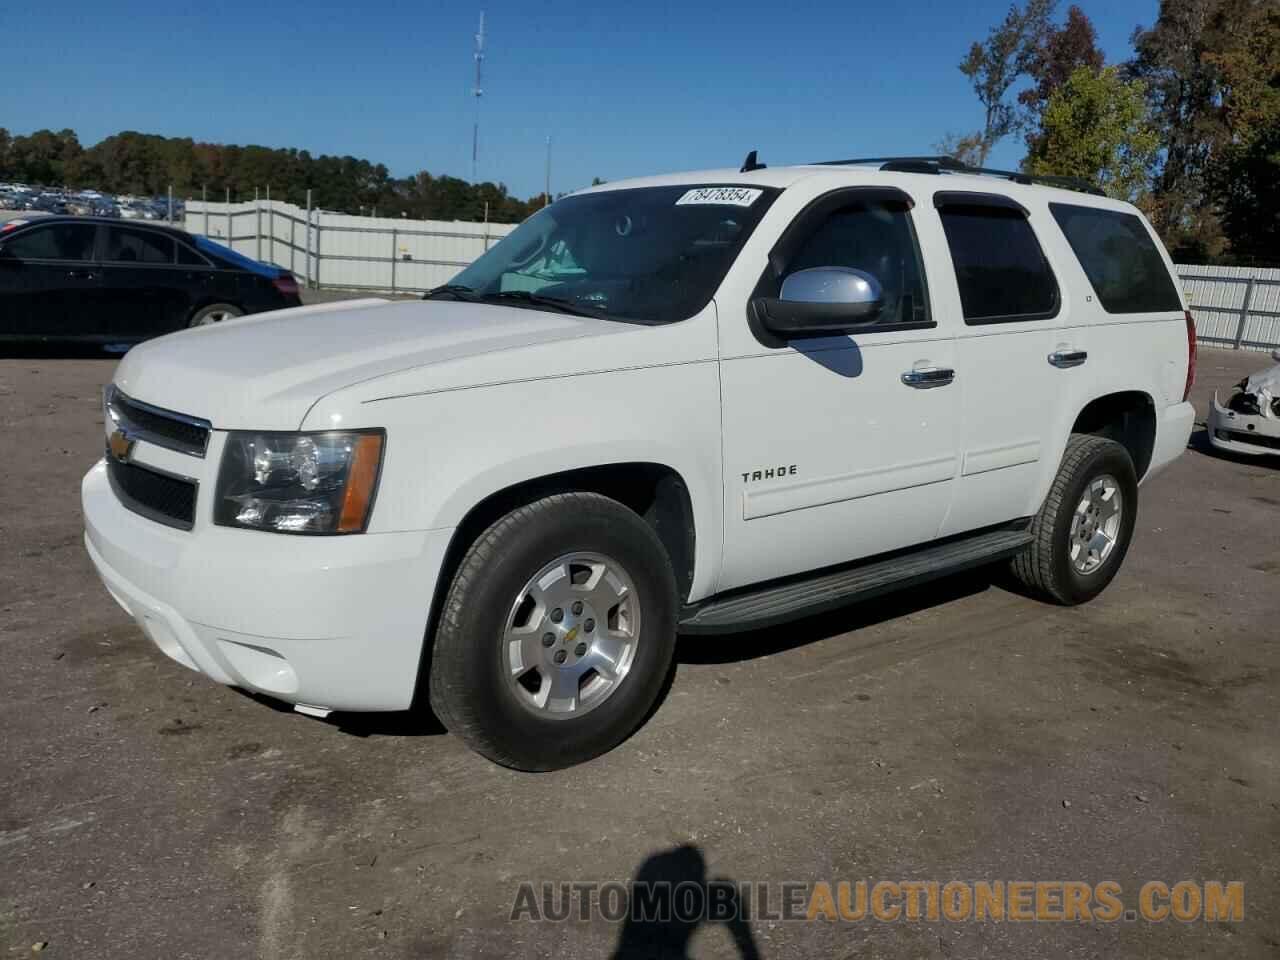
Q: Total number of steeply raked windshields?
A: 1